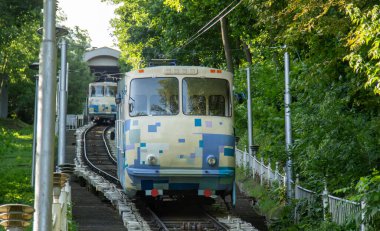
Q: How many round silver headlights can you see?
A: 2